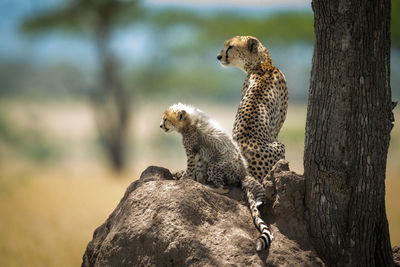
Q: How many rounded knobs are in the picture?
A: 0